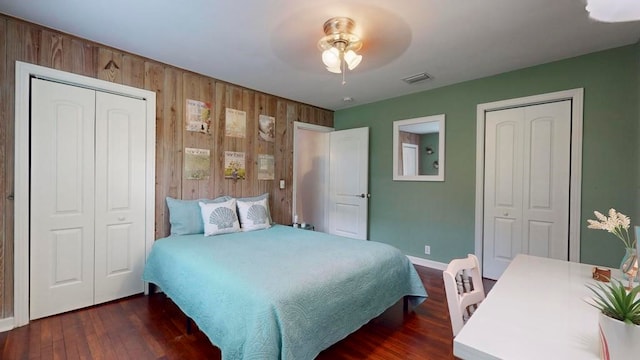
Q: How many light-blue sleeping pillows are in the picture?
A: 2